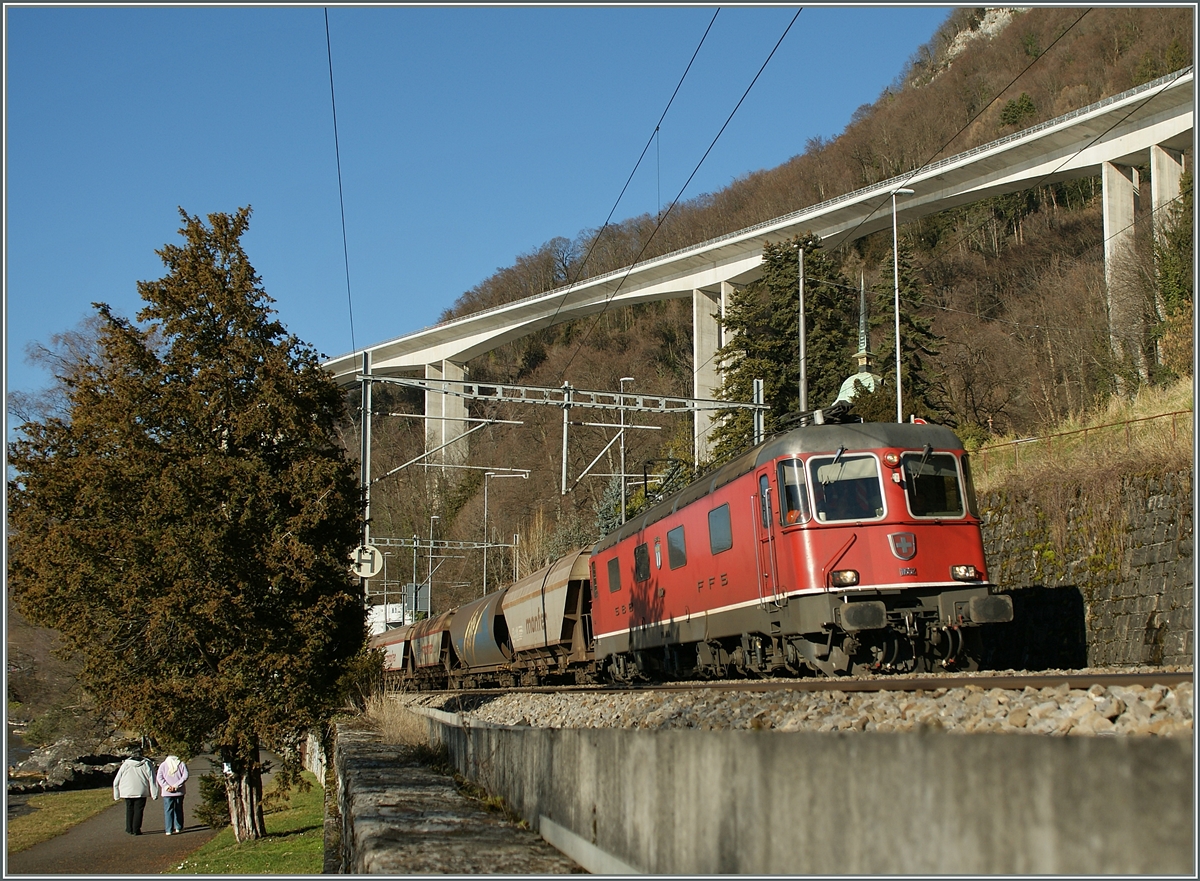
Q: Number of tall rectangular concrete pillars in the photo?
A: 6